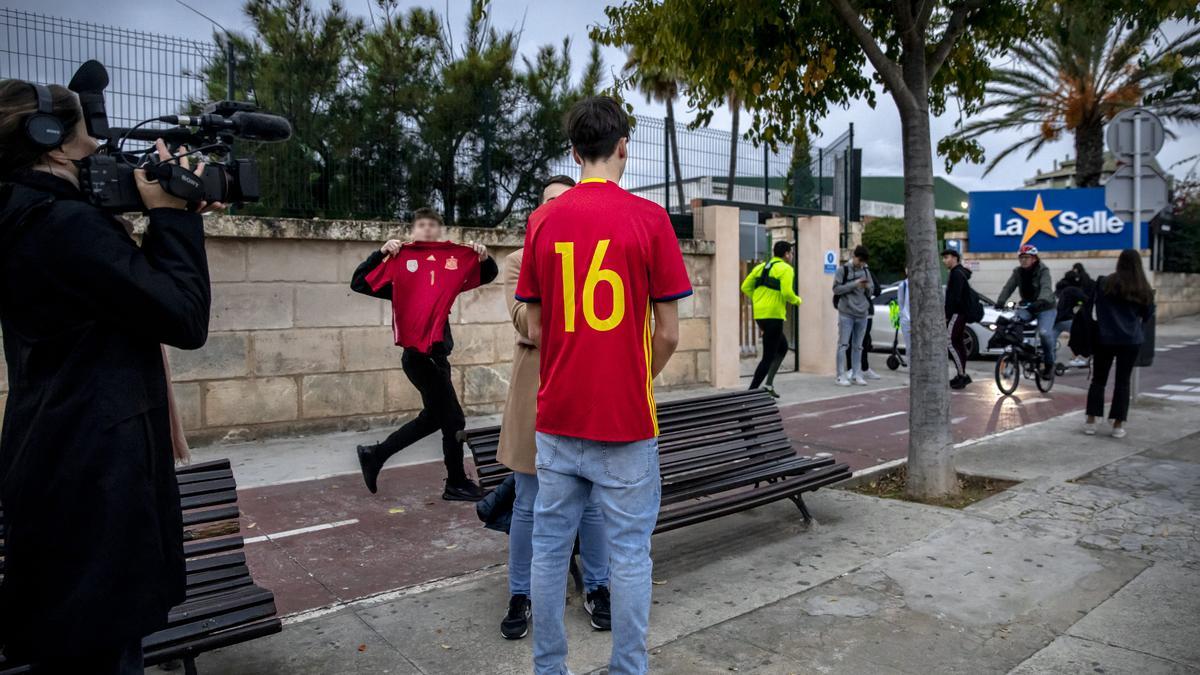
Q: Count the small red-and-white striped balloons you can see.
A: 0